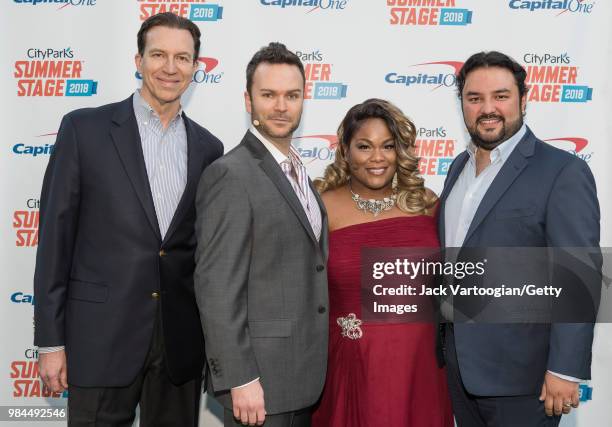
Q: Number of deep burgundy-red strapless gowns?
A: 1